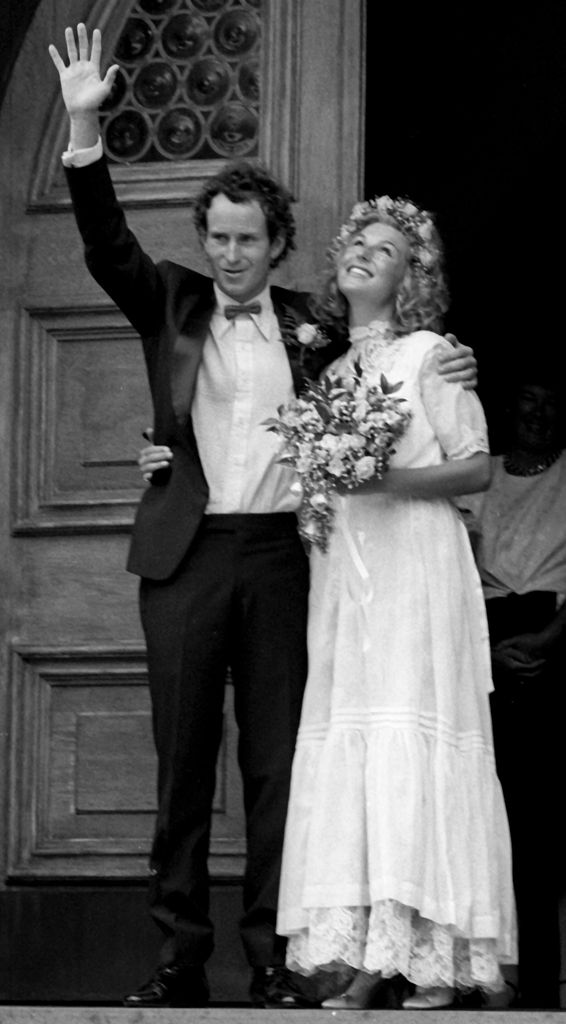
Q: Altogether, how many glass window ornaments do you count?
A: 13